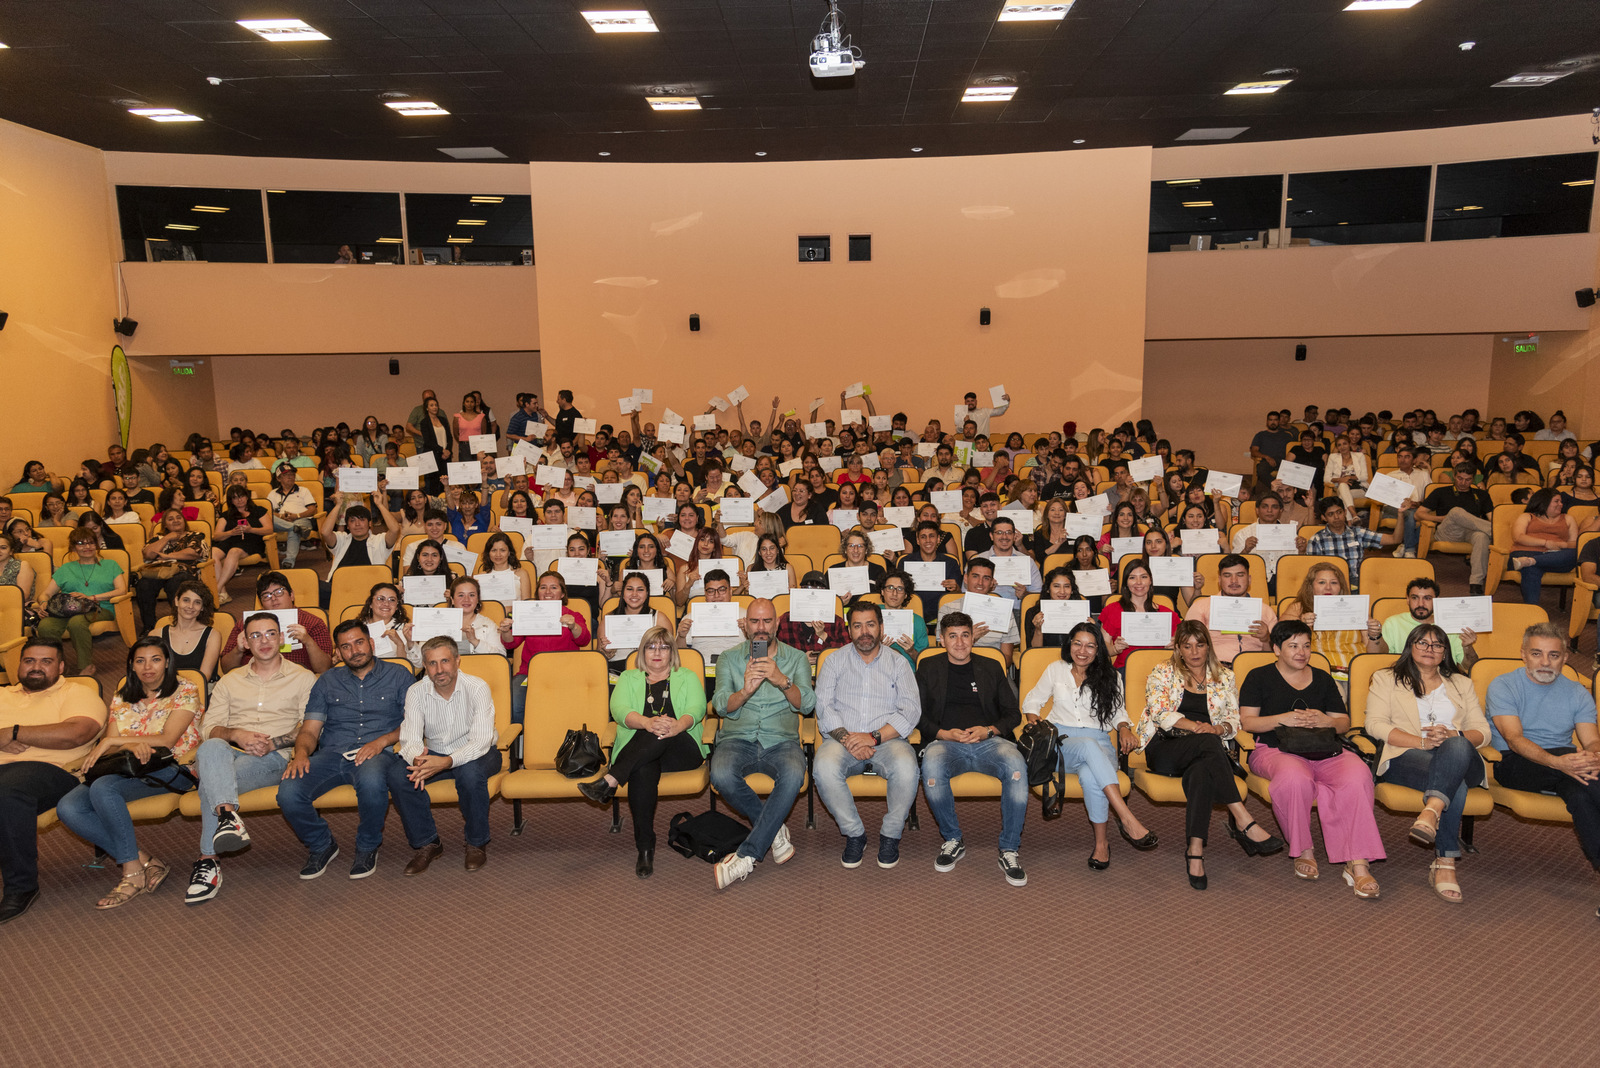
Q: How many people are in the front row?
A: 14